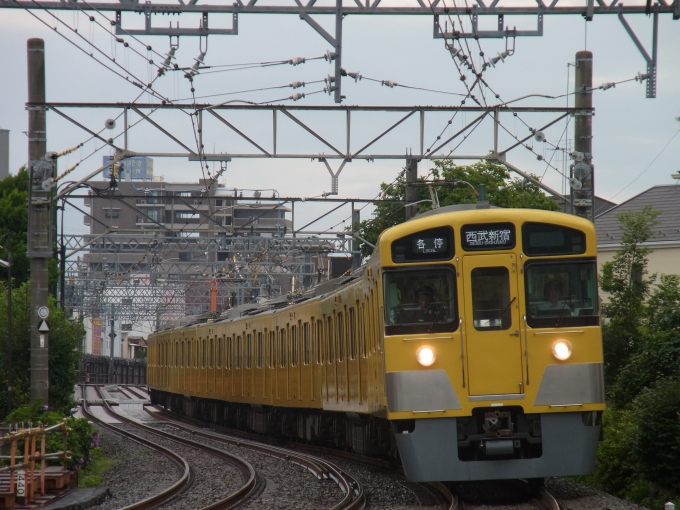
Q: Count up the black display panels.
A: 3